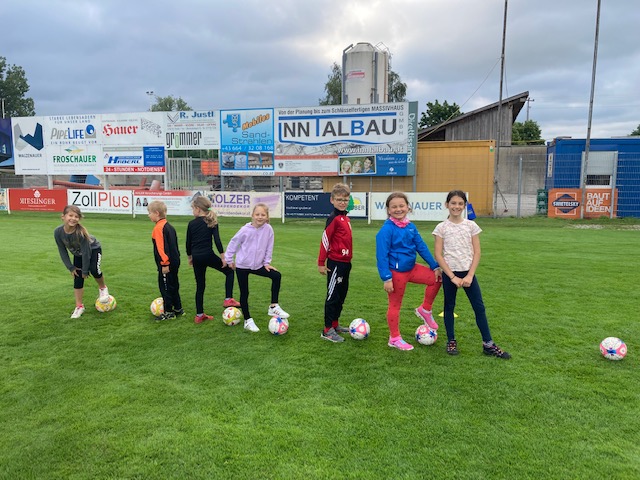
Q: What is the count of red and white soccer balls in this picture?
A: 4